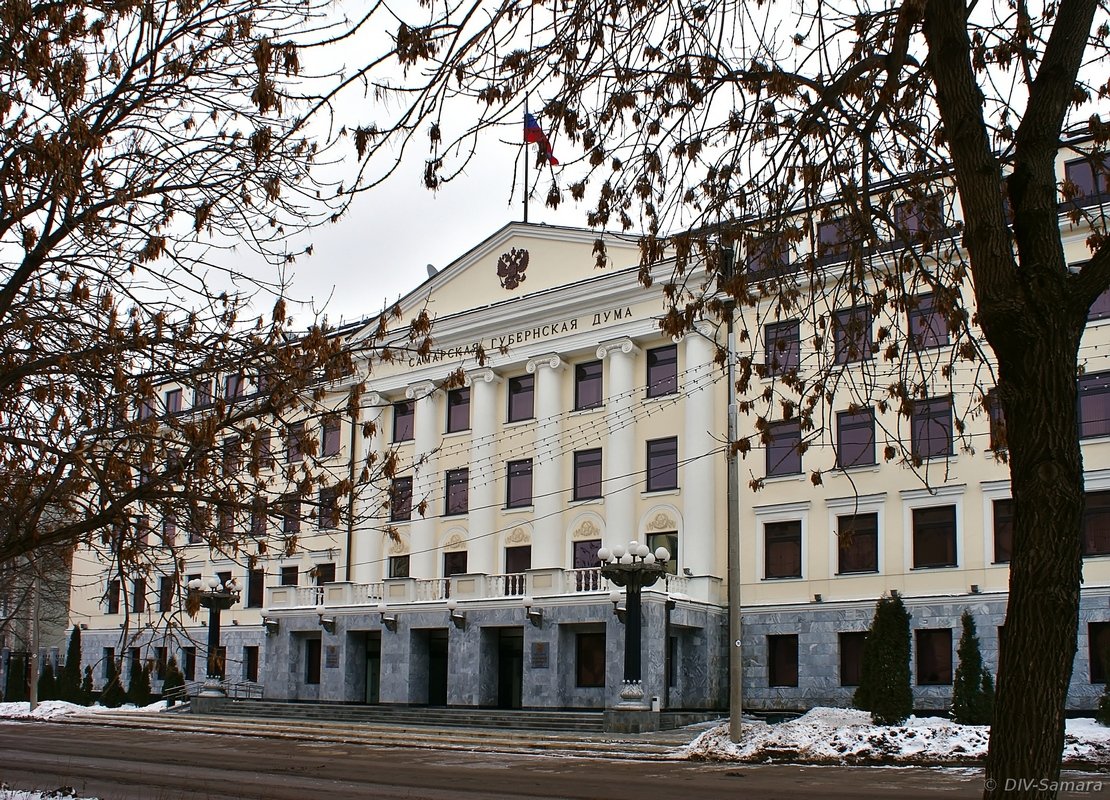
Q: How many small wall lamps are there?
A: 6